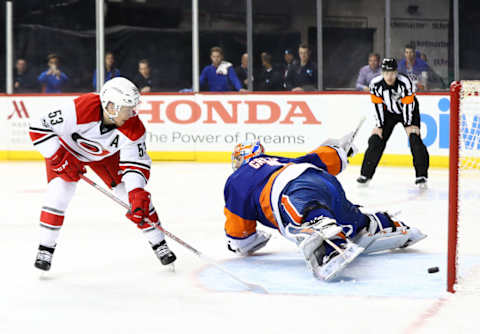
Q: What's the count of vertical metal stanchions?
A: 7